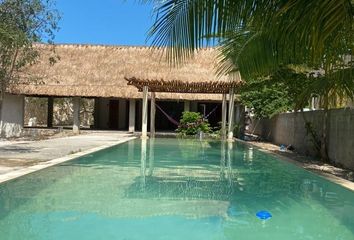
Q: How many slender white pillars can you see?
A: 4